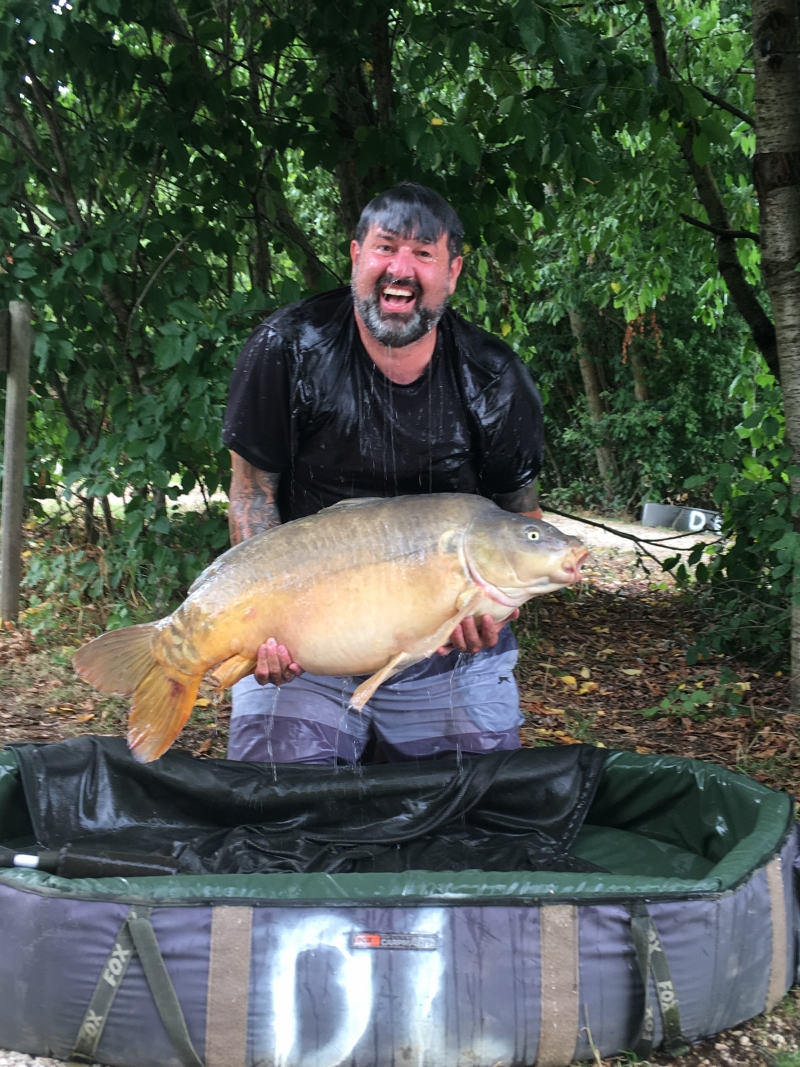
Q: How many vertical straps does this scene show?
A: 3